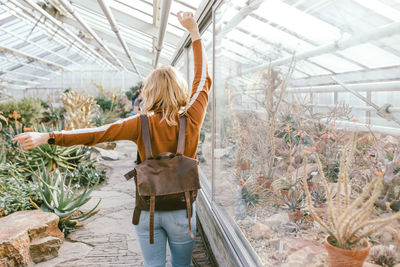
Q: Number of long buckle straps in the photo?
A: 2